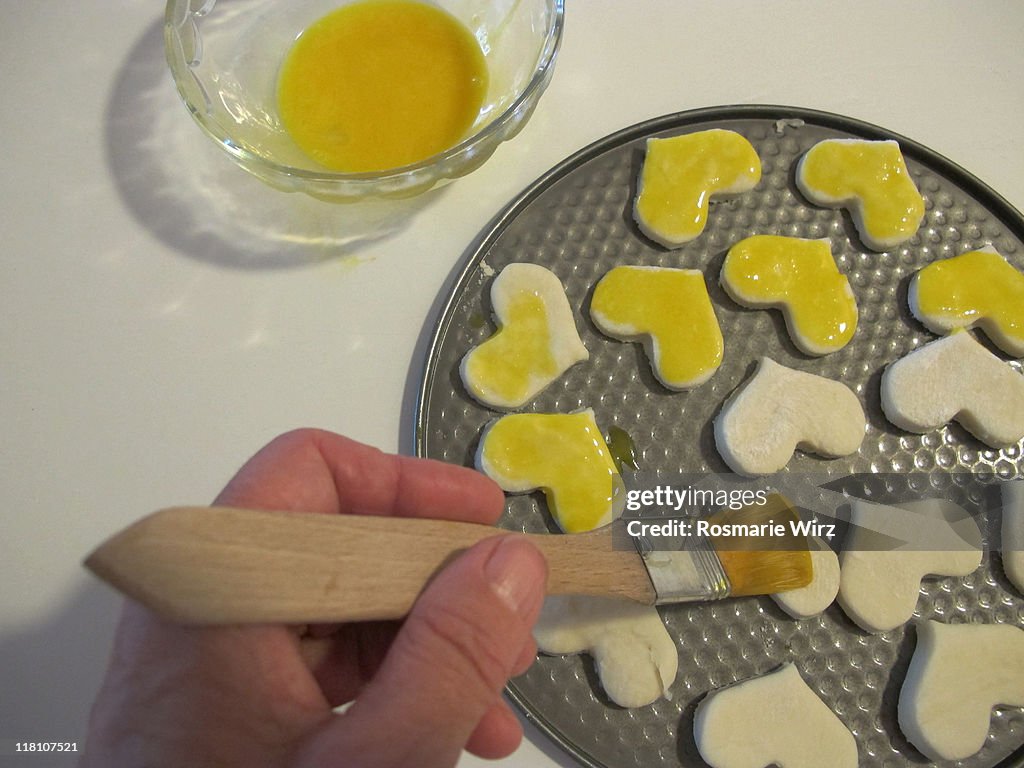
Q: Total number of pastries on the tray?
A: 15